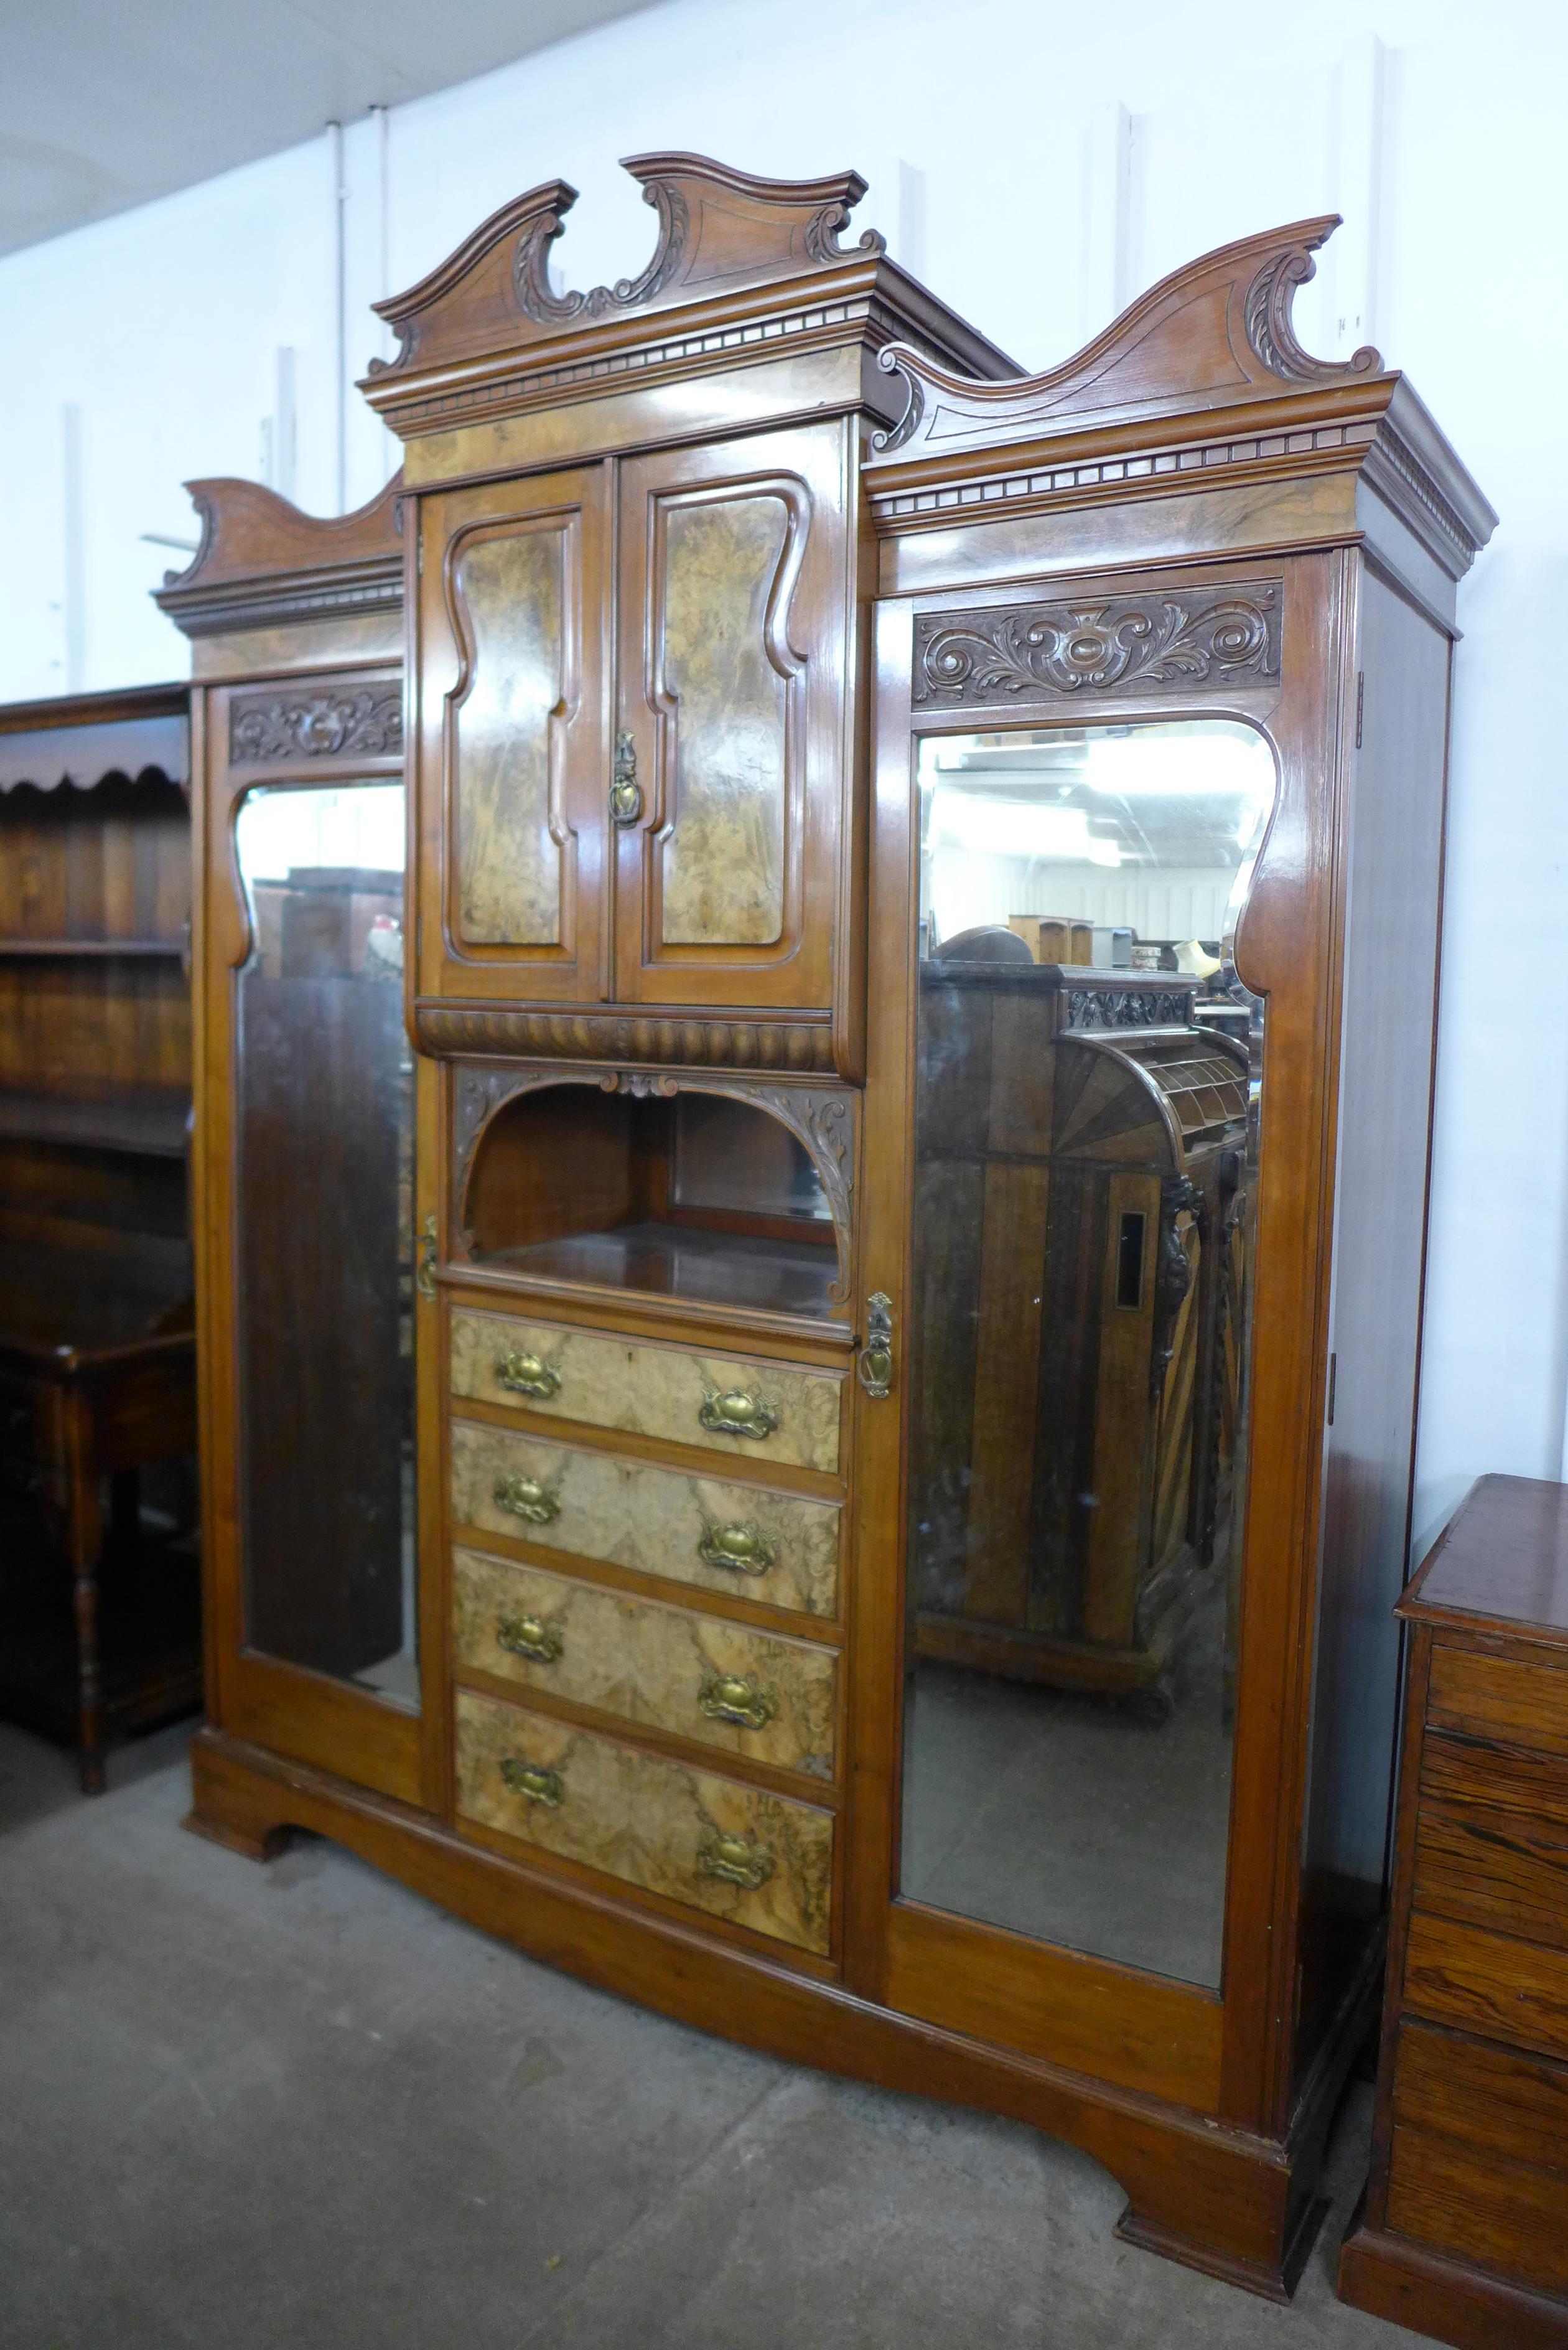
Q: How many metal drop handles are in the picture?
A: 11